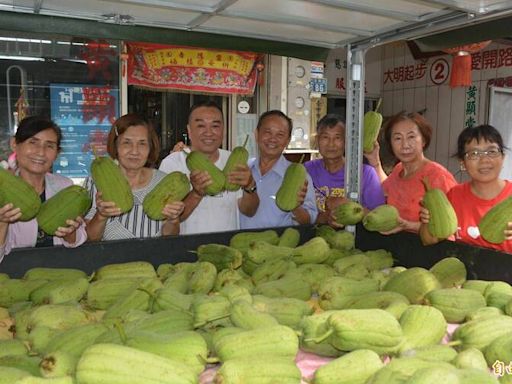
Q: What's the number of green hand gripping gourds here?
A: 12